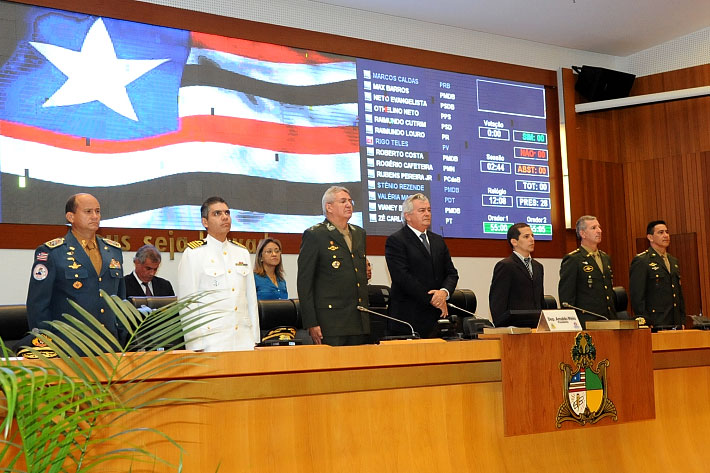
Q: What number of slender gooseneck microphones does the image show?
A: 3